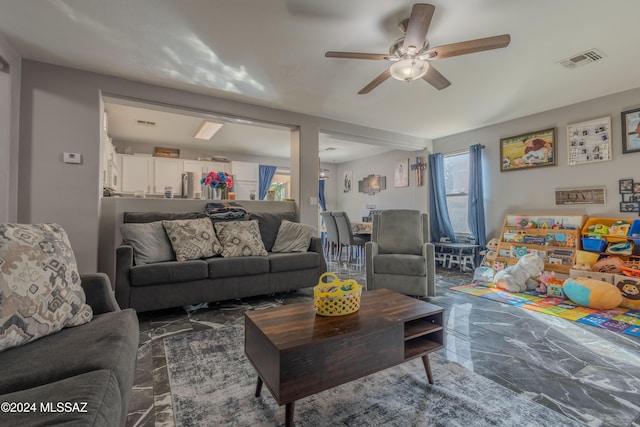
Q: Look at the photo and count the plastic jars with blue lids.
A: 0